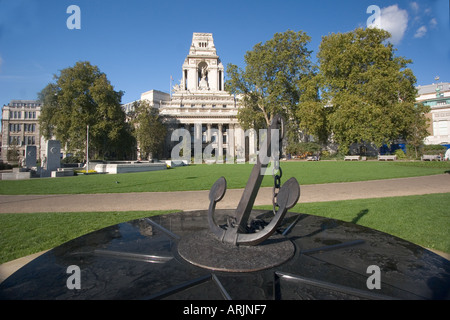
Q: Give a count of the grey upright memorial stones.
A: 2